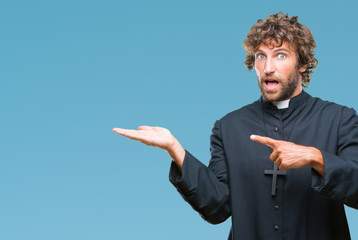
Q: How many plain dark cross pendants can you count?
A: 1